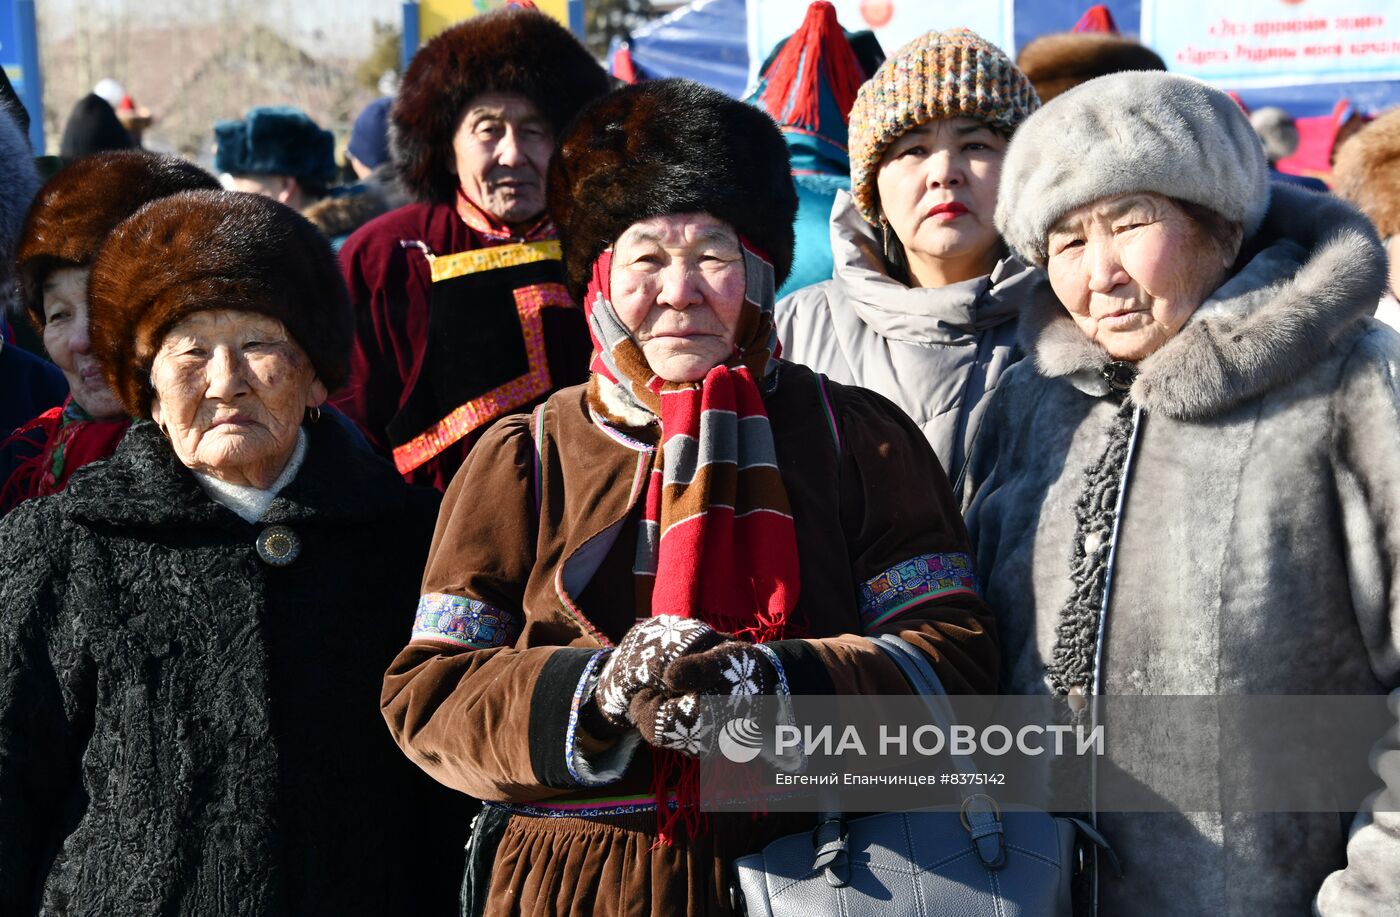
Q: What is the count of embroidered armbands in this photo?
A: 2